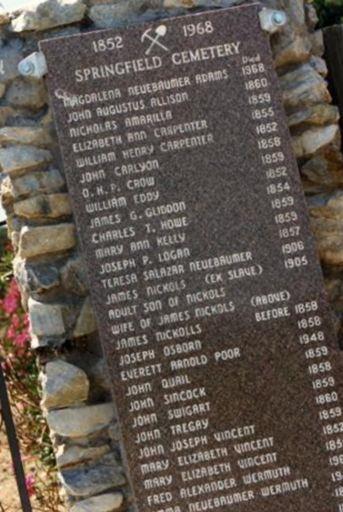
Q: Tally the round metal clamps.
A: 2